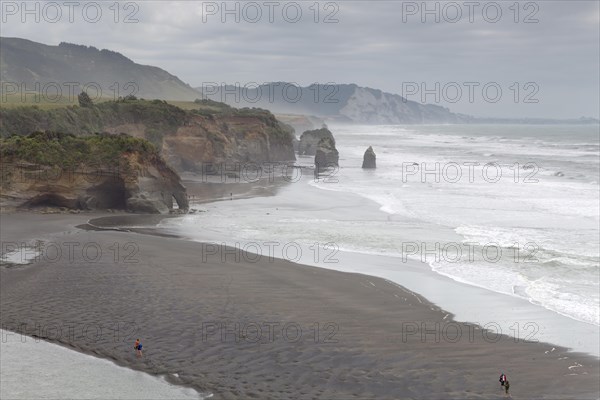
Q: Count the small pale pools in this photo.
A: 1